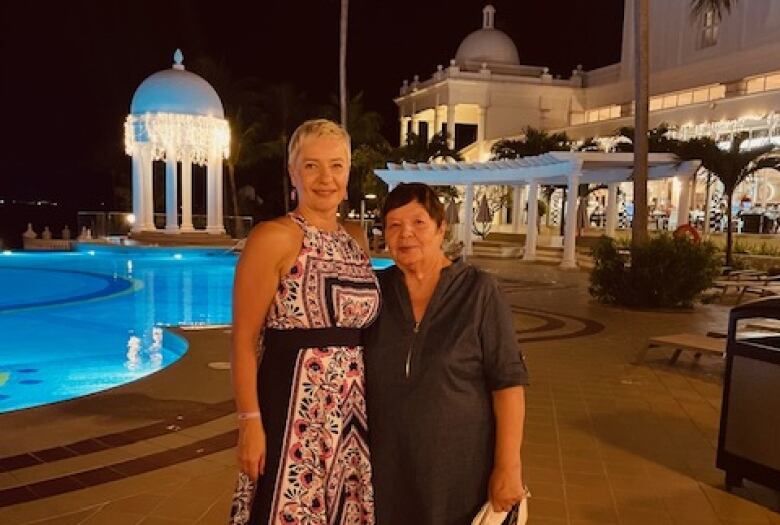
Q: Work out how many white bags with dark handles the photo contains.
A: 1